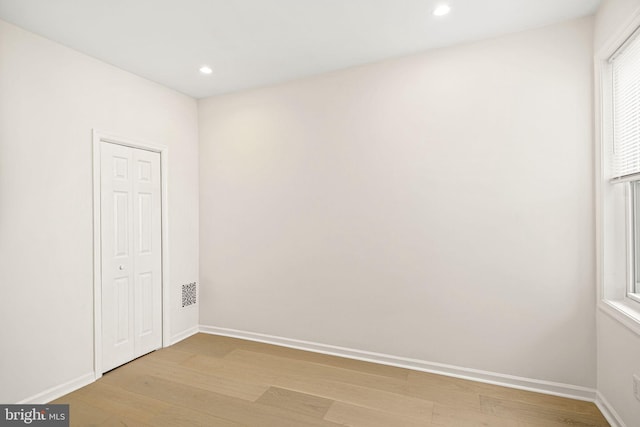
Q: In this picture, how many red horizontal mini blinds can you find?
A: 0